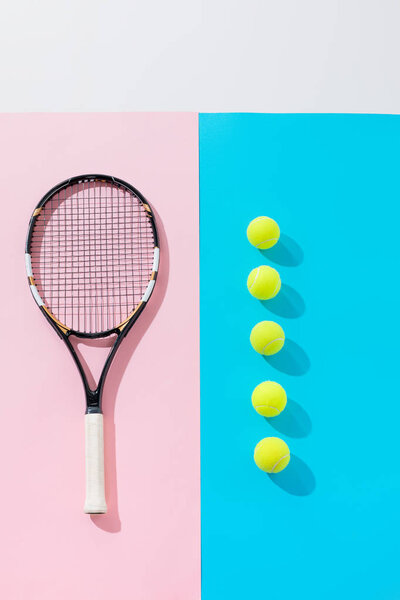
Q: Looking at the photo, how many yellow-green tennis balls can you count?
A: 5